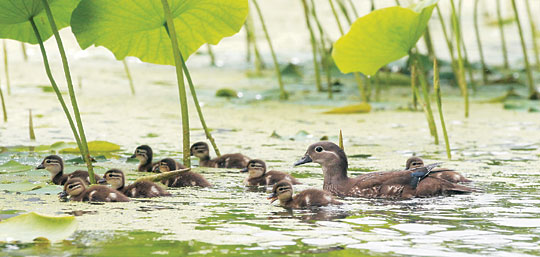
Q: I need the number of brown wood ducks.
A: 10